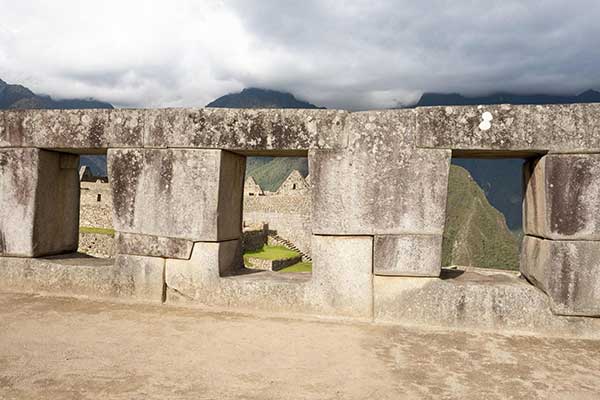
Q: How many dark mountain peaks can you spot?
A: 3